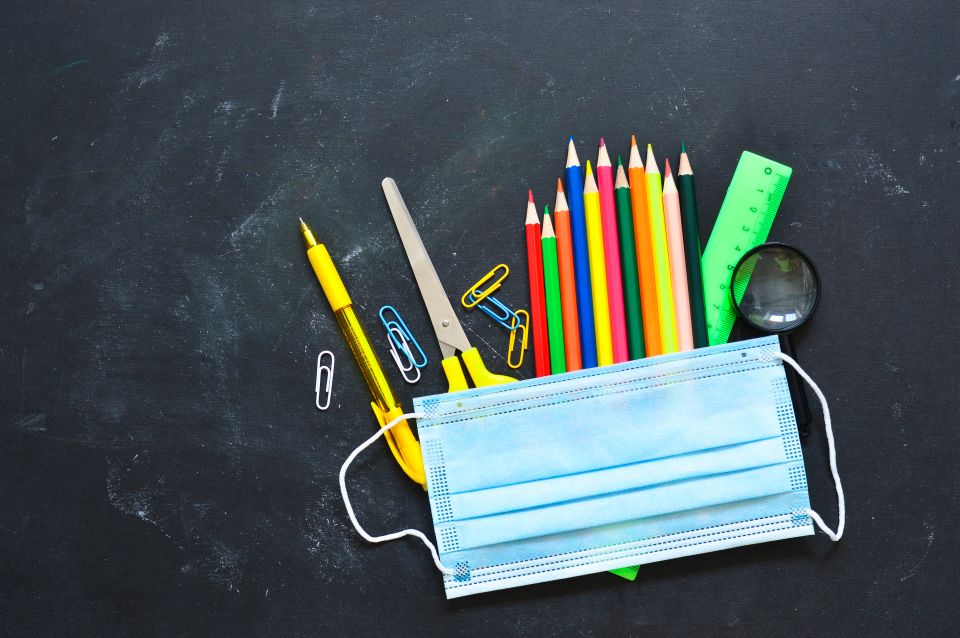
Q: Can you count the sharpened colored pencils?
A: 11